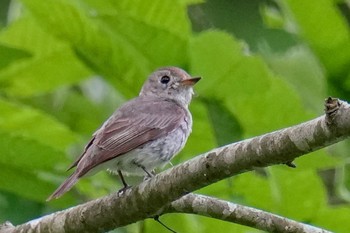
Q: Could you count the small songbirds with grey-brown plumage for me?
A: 1